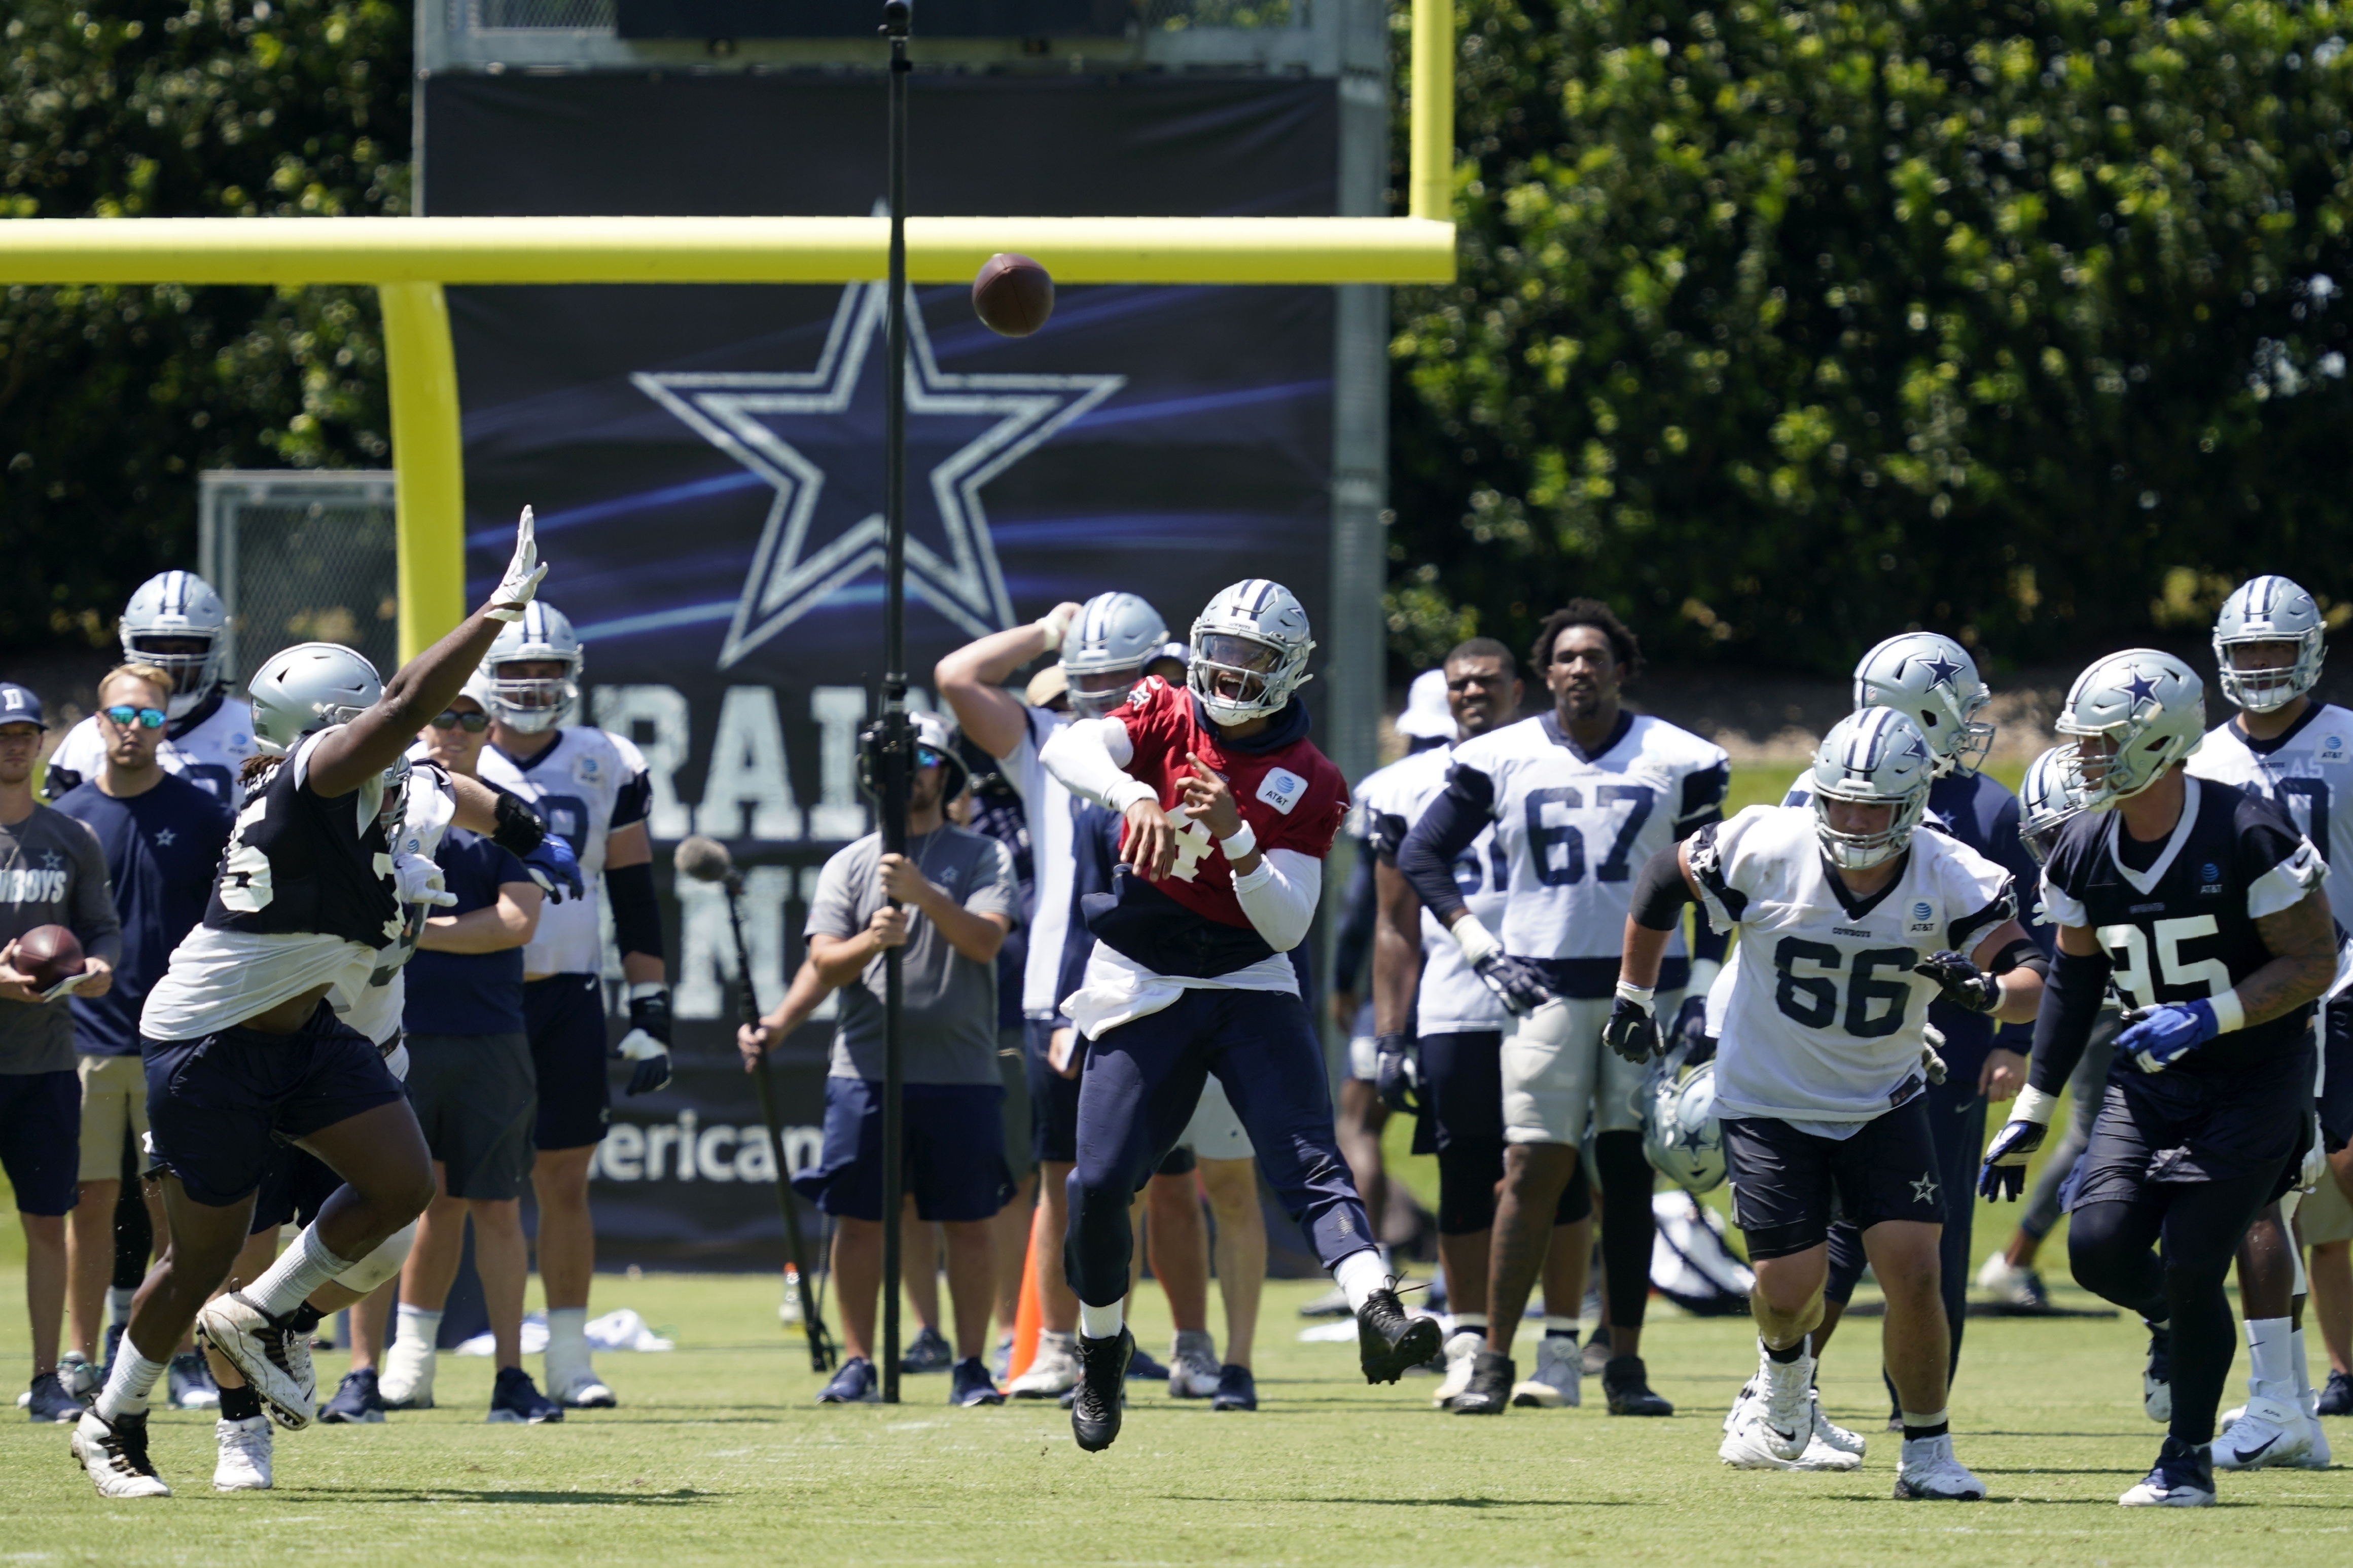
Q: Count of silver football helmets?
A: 12